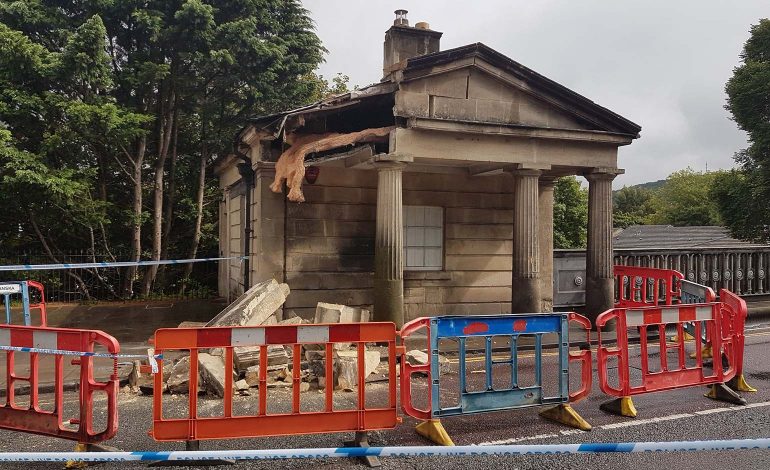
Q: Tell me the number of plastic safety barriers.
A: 8